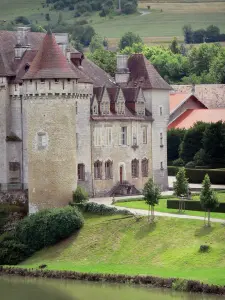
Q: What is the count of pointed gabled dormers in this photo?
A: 4